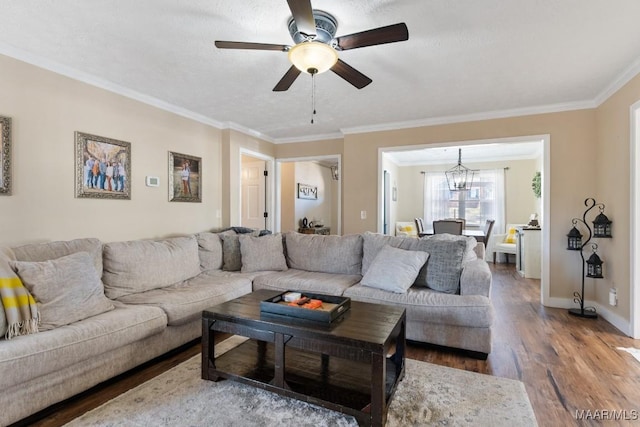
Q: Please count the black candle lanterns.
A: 3